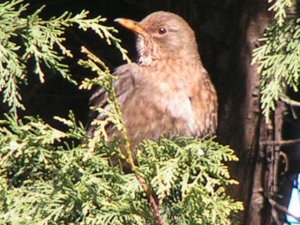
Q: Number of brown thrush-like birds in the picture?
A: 1